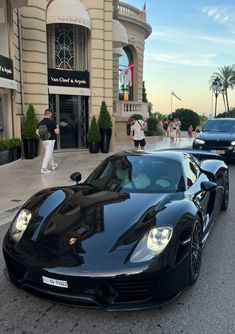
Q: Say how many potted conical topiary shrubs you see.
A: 3